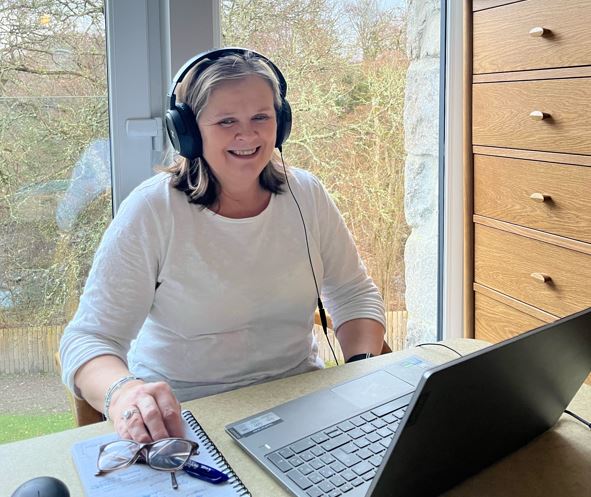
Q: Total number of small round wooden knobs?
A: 4